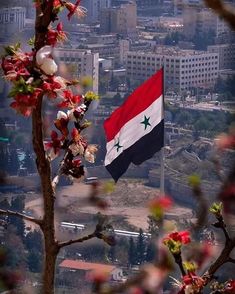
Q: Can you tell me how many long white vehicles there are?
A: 2